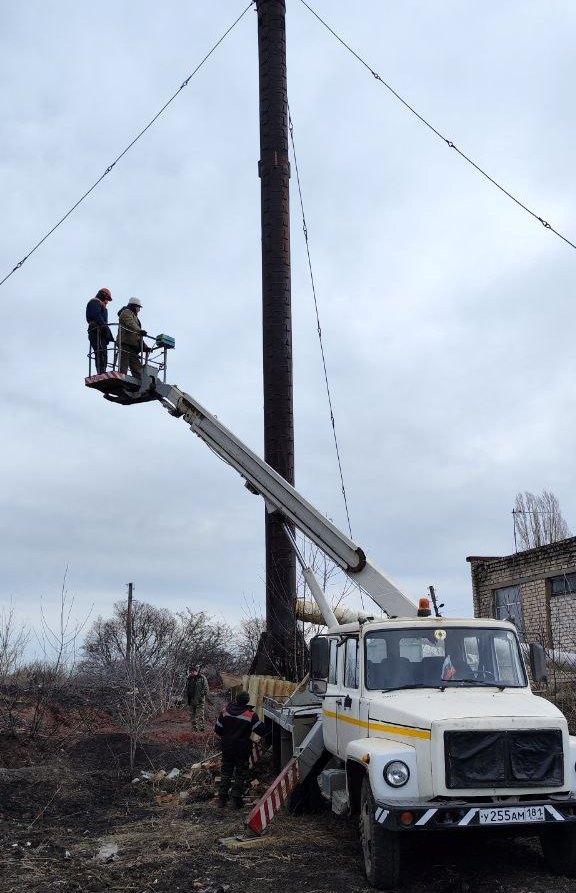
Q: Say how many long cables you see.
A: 3